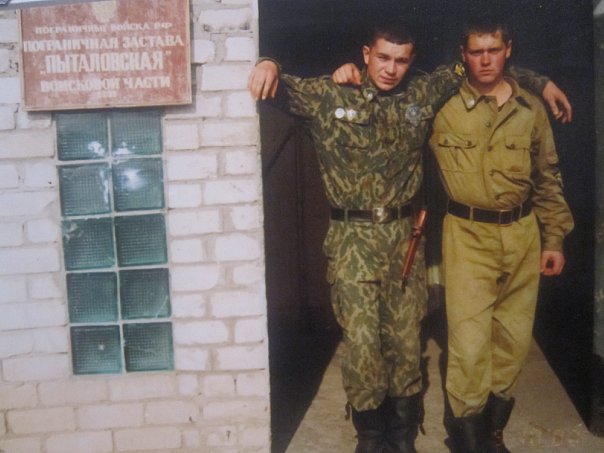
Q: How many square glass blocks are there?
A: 10